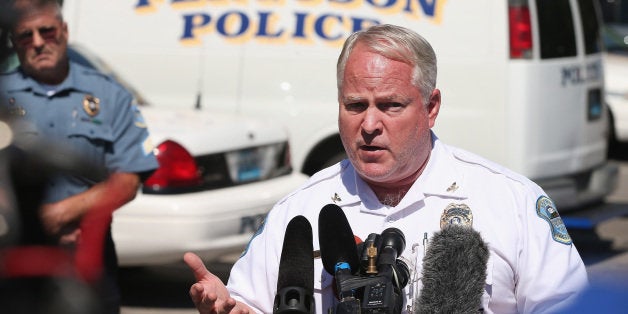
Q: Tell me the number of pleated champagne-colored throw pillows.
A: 0